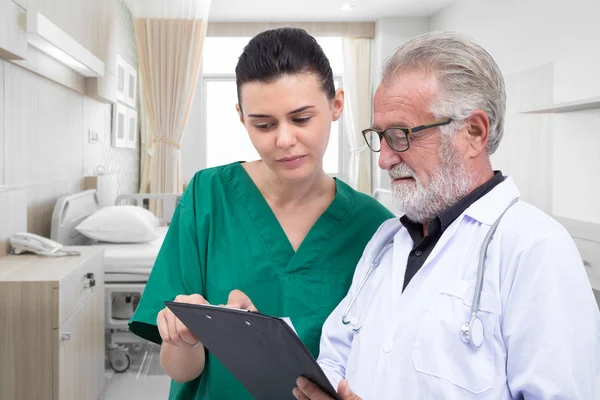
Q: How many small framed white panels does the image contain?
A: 4